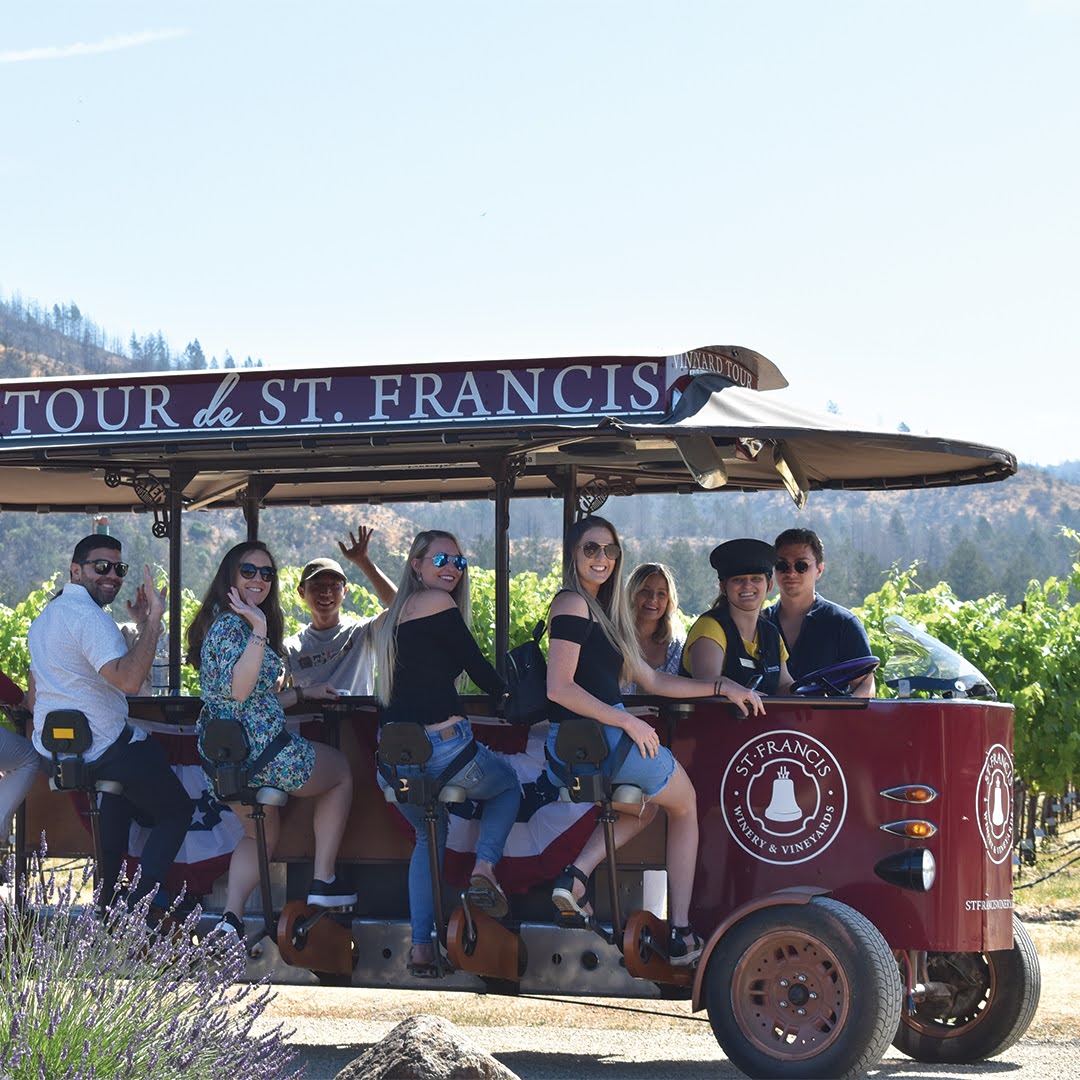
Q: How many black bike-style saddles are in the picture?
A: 4